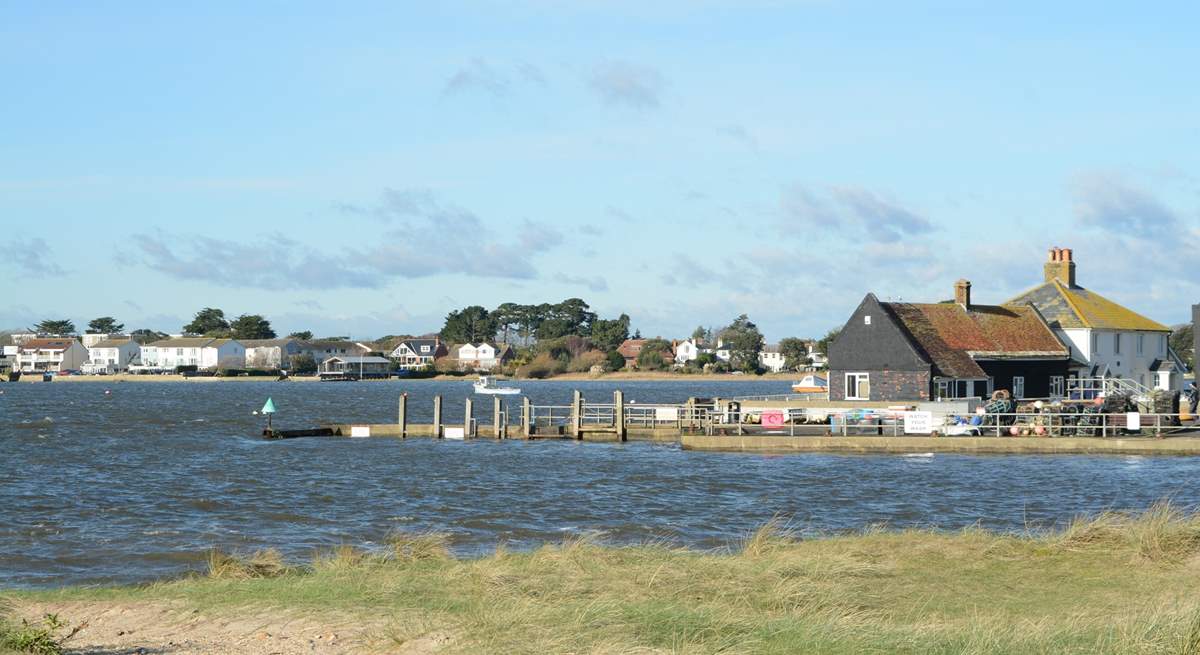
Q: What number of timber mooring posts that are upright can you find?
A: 7